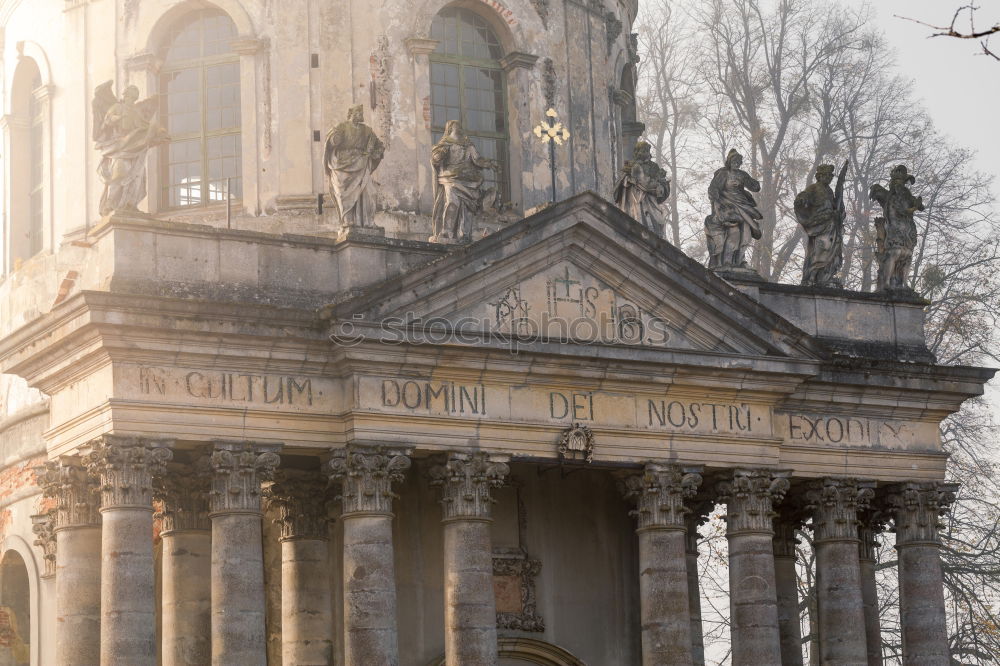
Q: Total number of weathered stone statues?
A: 7